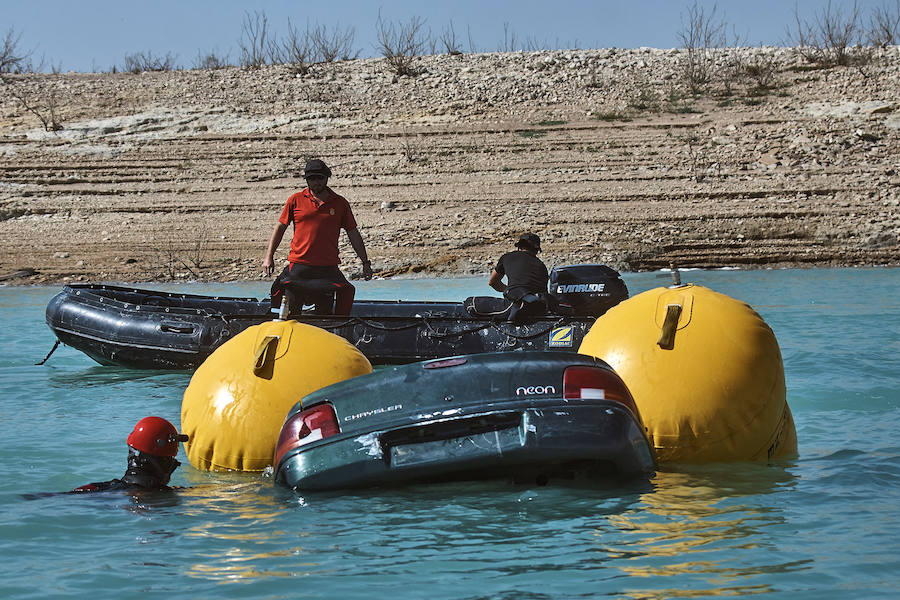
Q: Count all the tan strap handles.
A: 2